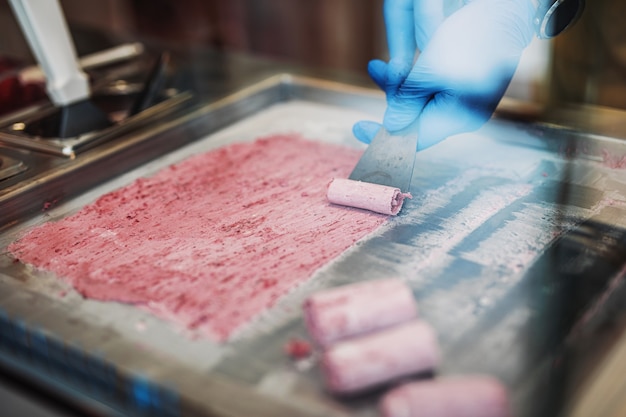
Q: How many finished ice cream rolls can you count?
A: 3